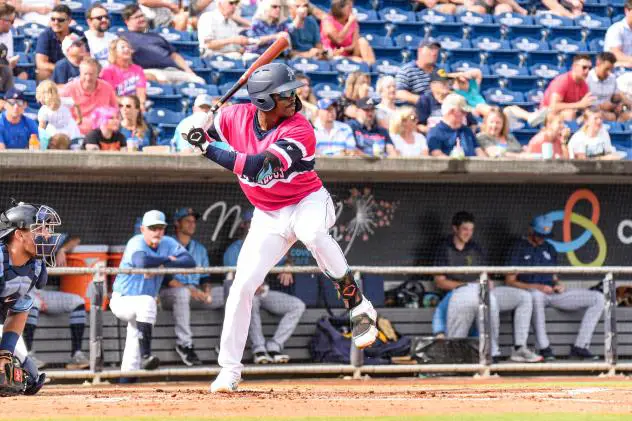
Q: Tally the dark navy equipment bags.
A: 1